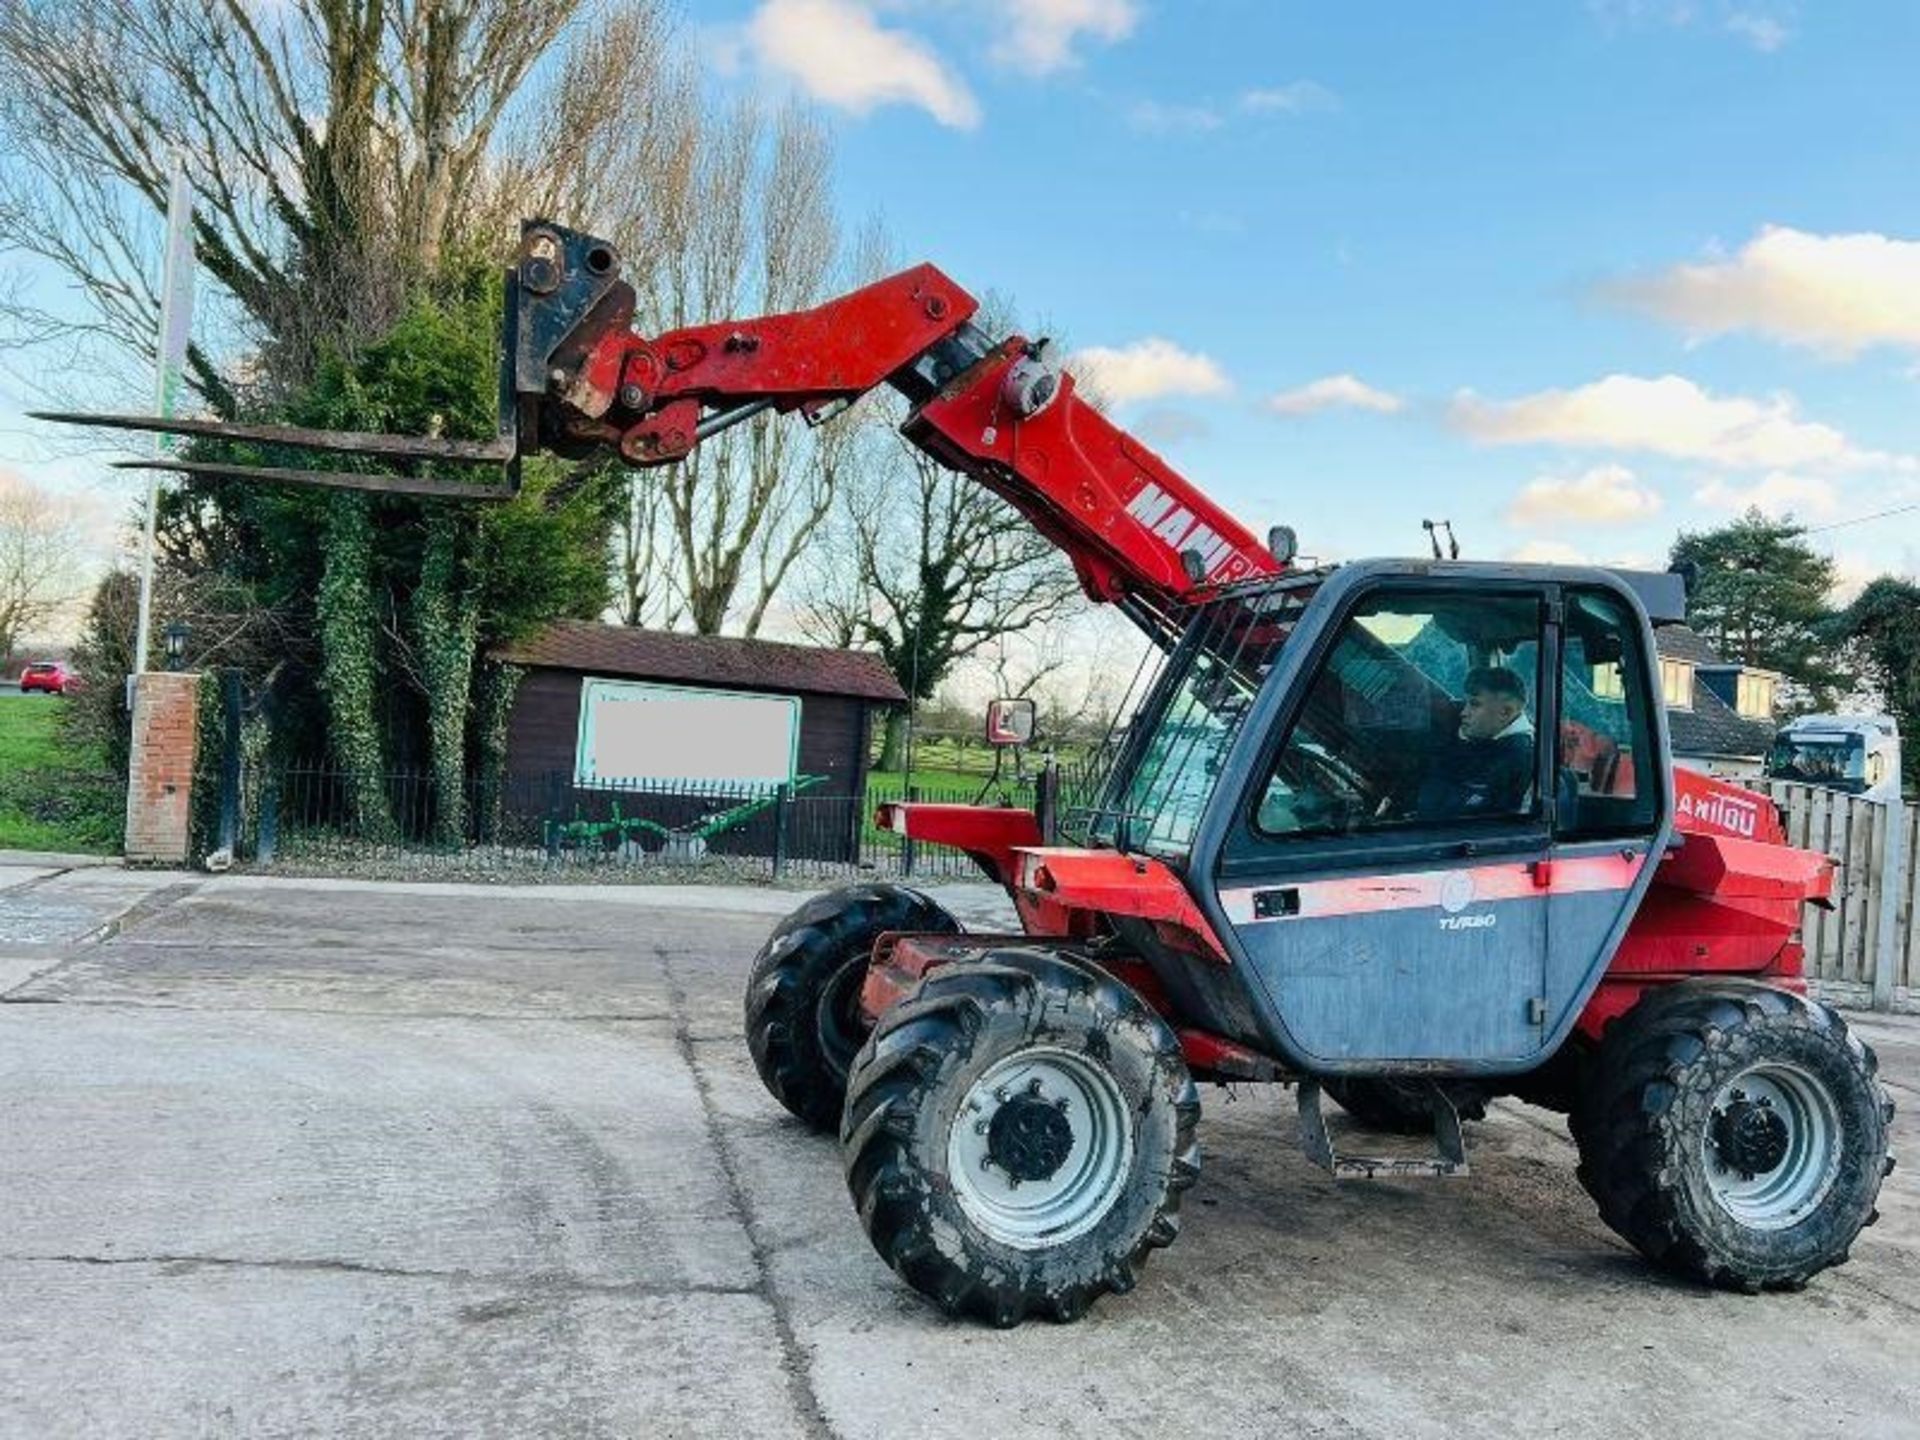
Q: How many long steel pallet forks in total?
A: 2